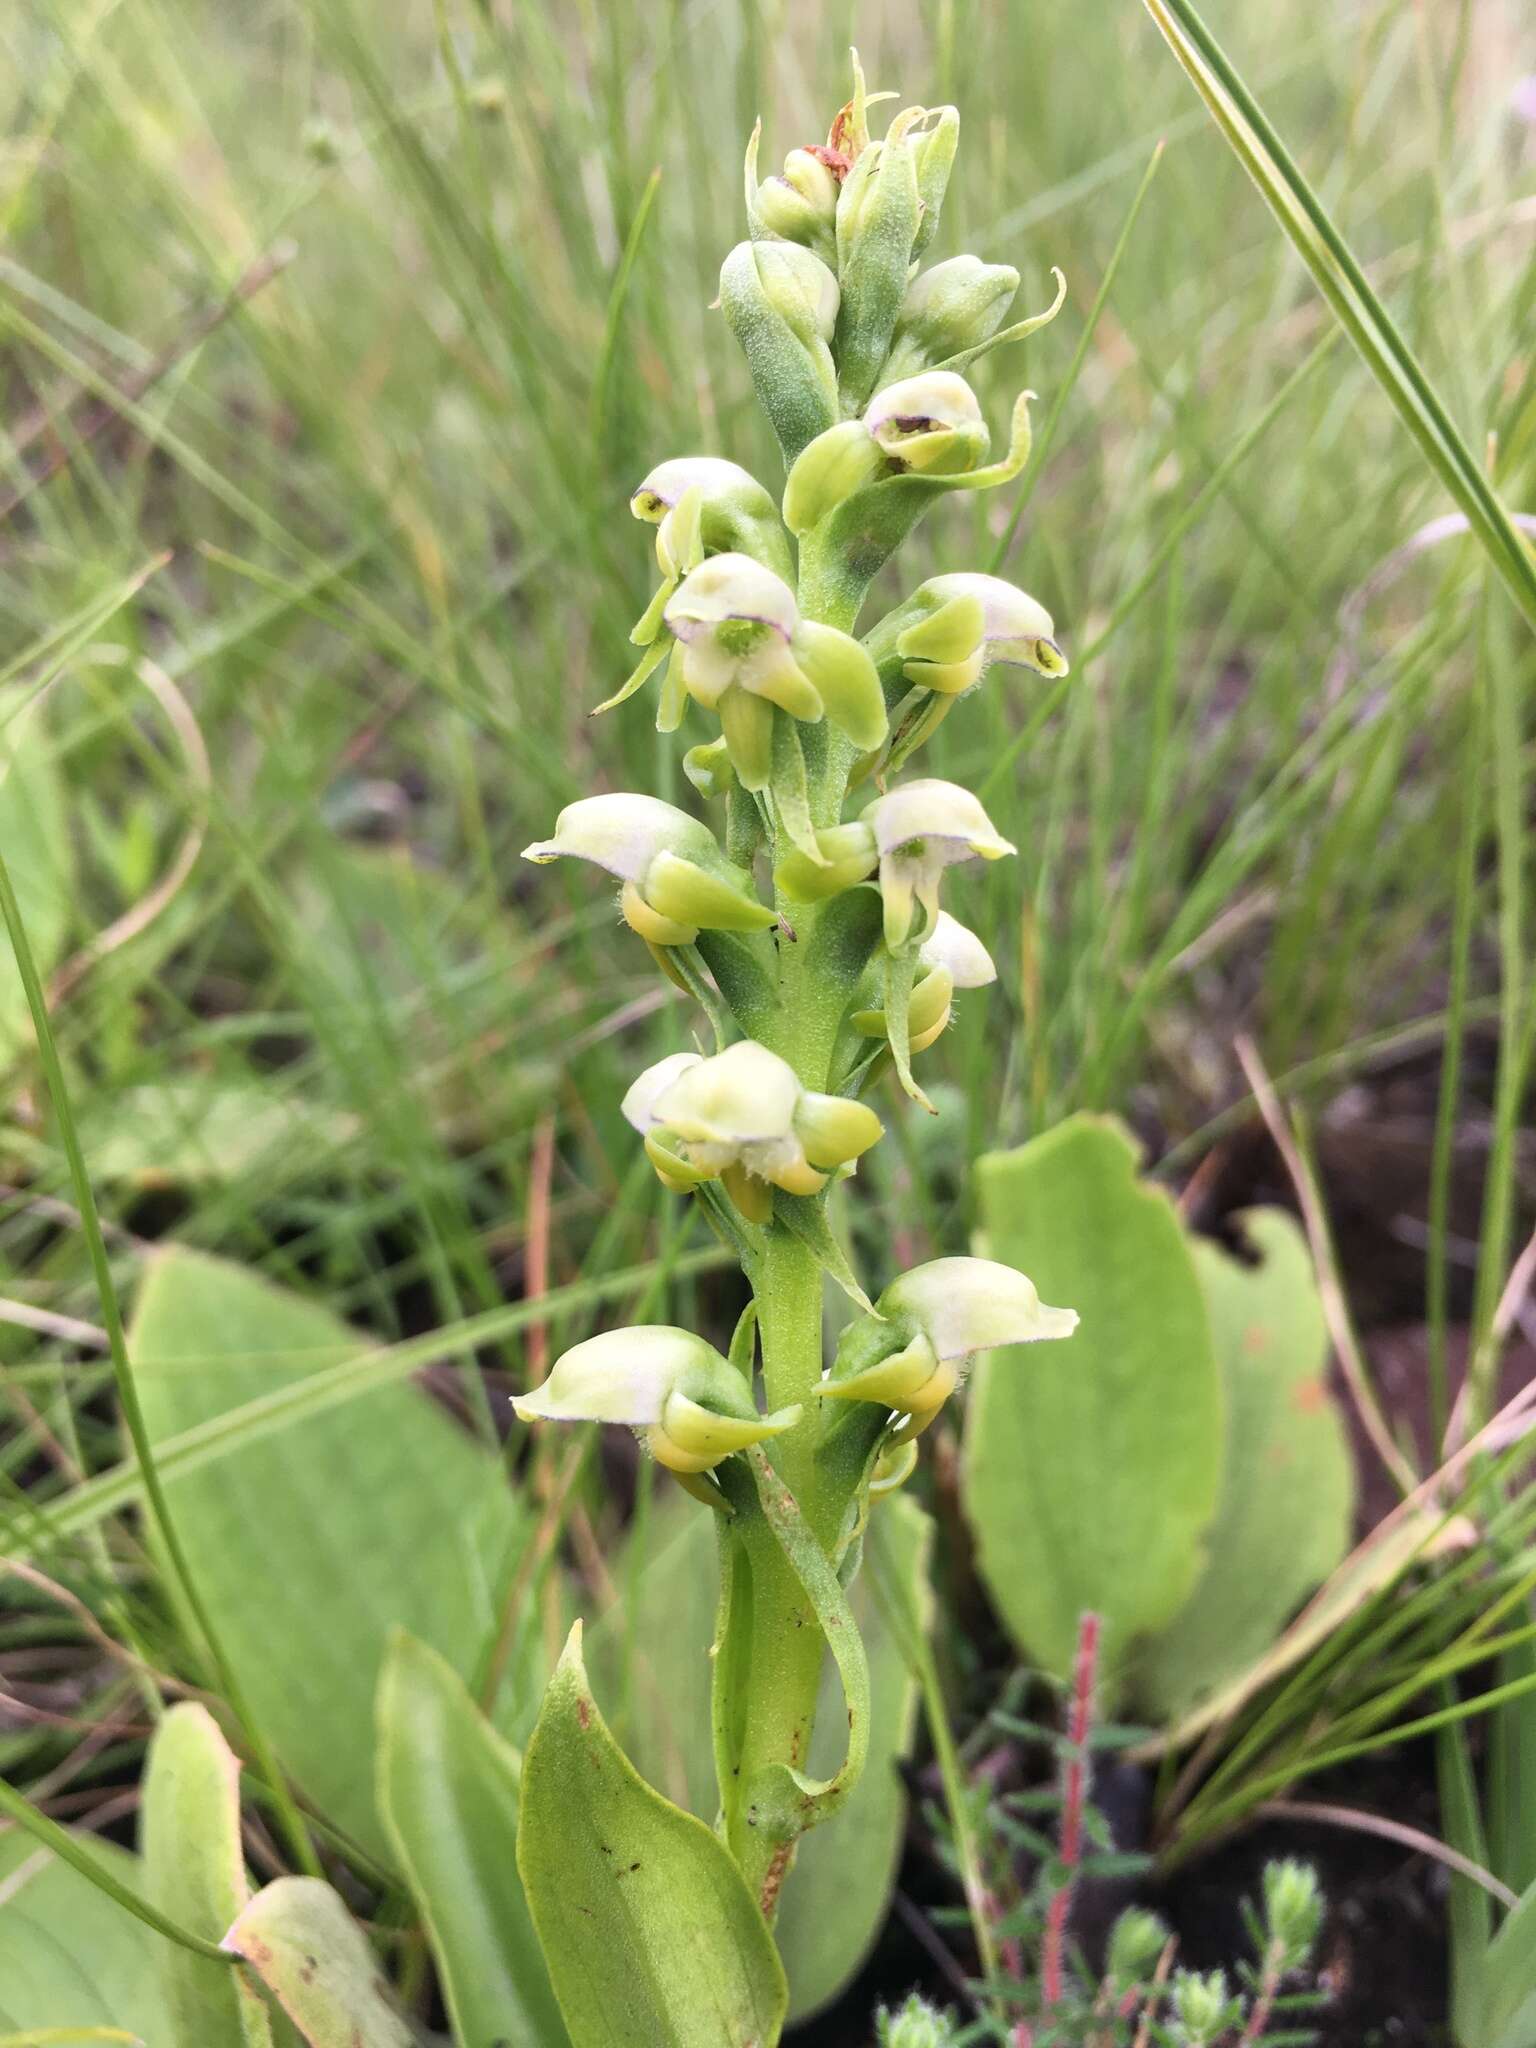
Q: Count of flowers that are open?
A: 11